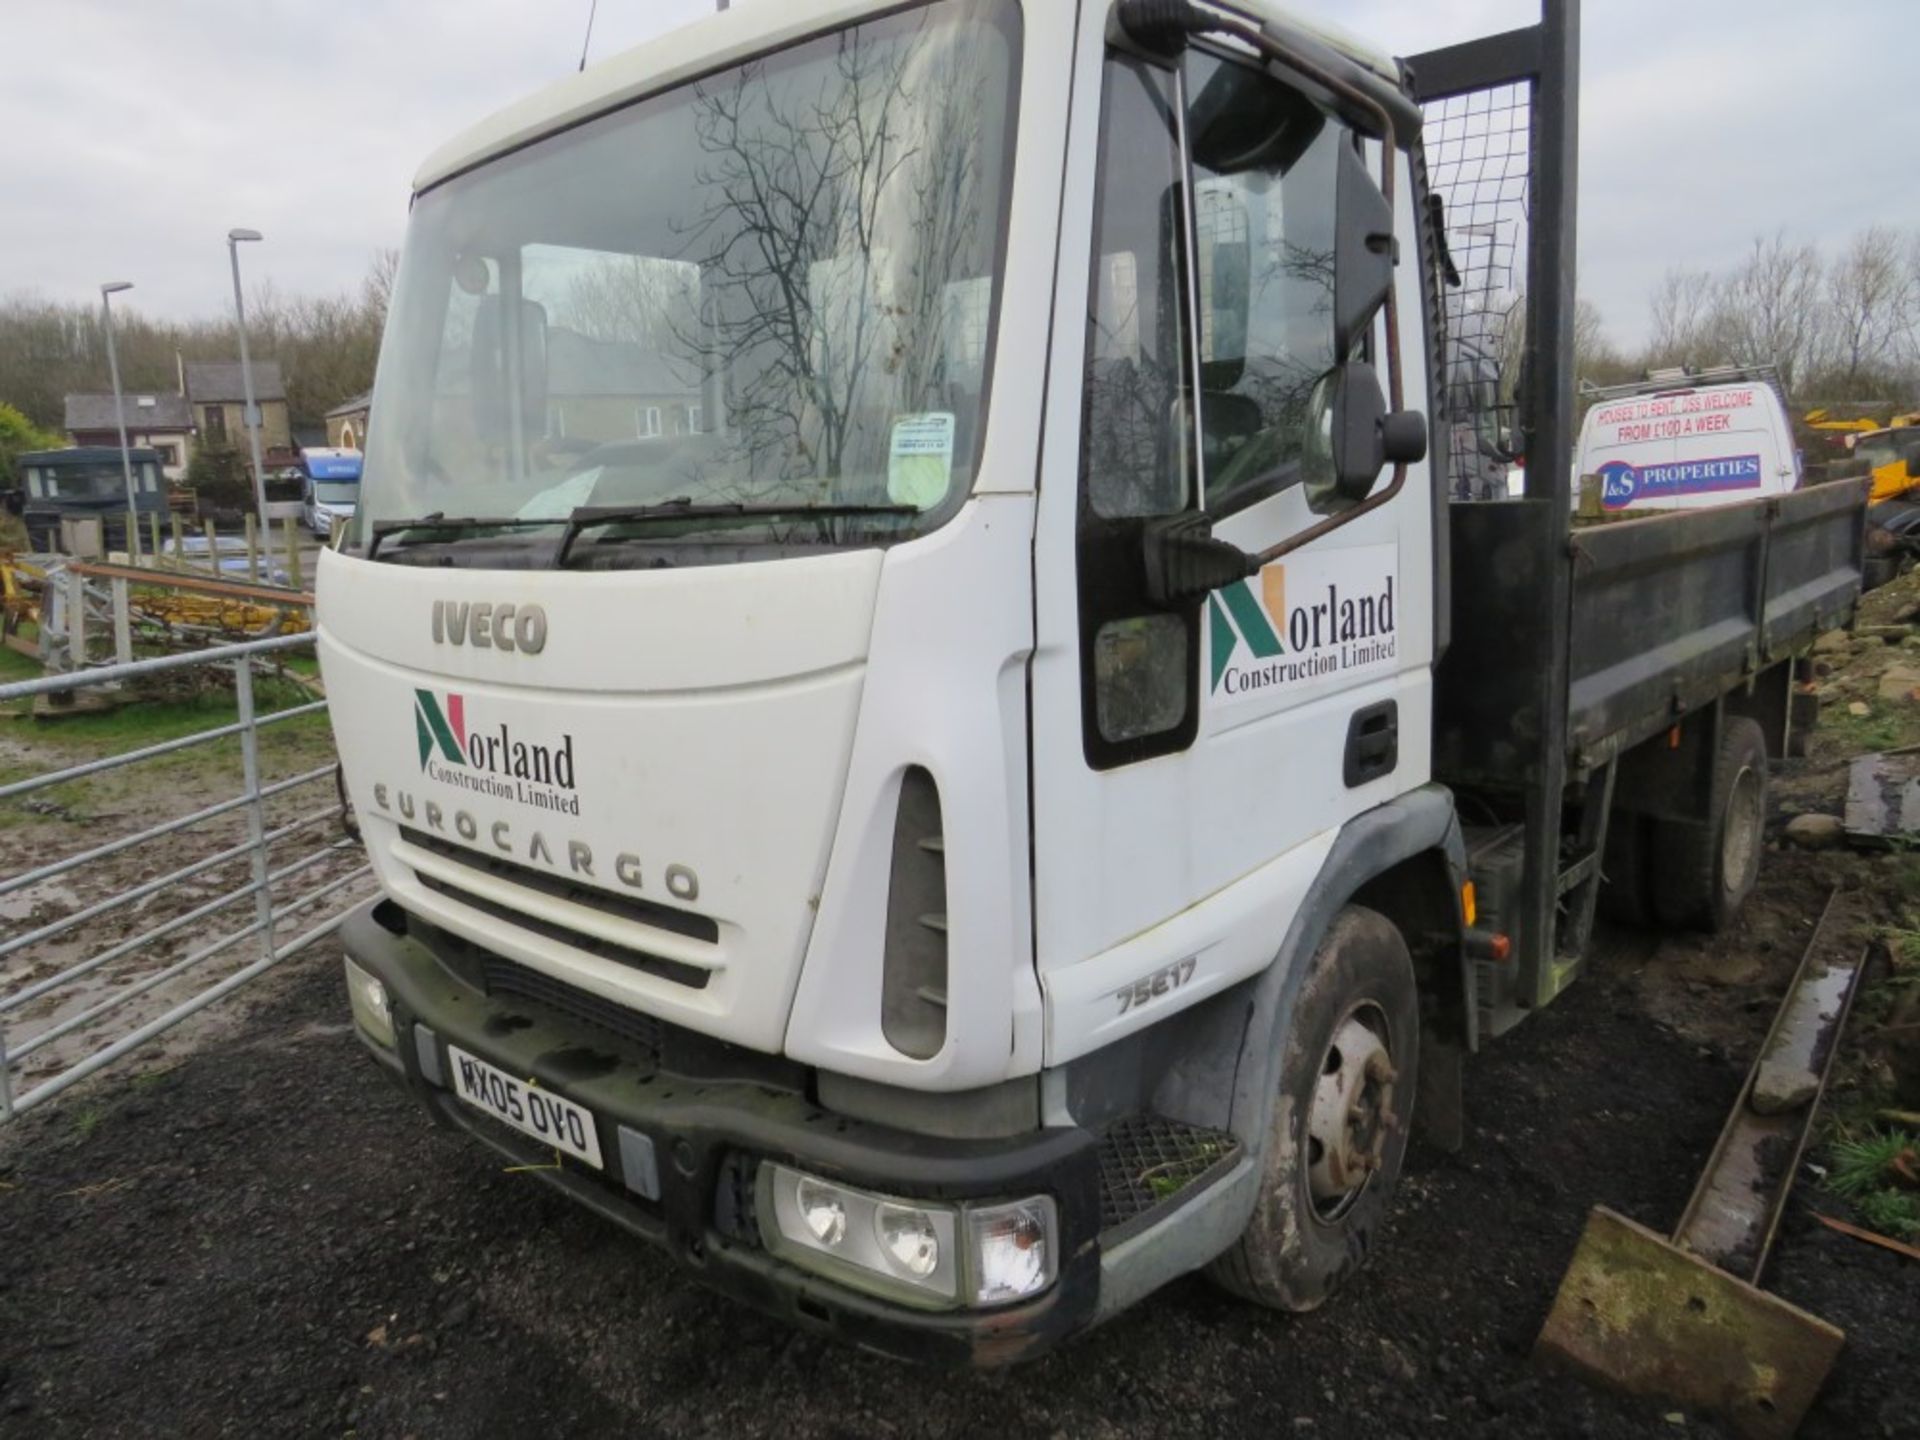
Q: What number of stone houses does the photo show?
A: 2